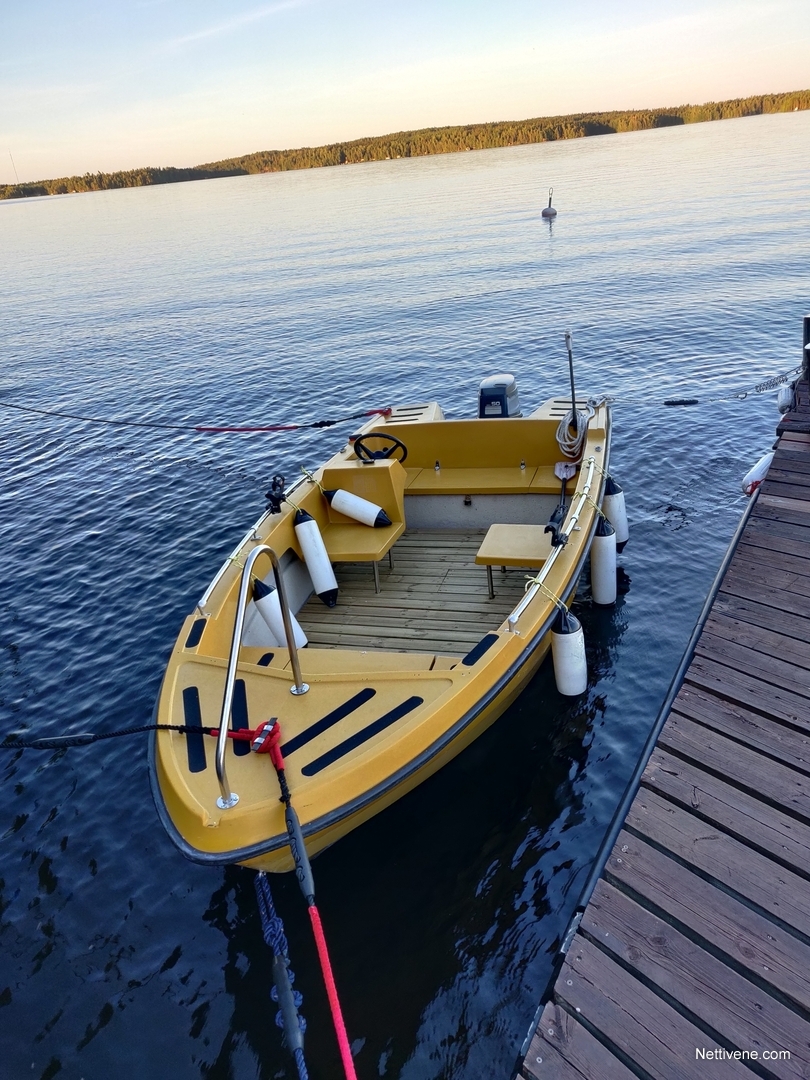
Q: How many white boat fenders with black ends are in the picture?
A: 6